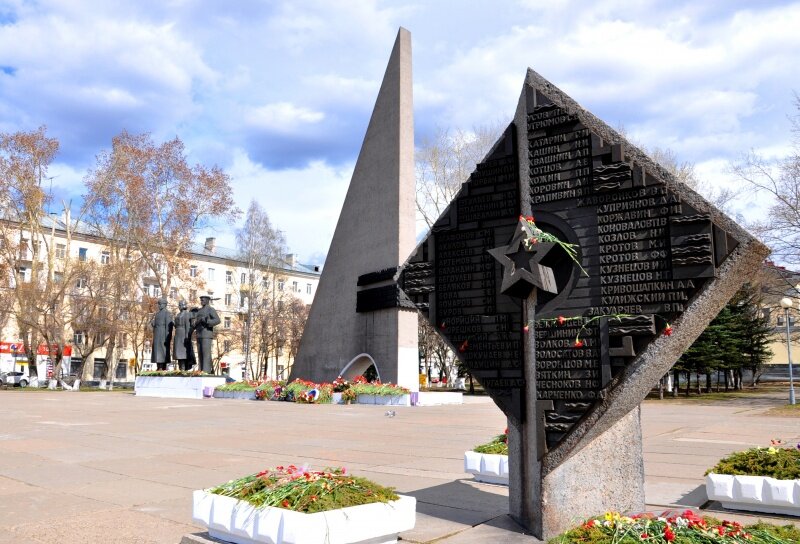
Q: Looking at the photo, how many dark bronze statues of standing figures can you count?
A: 3